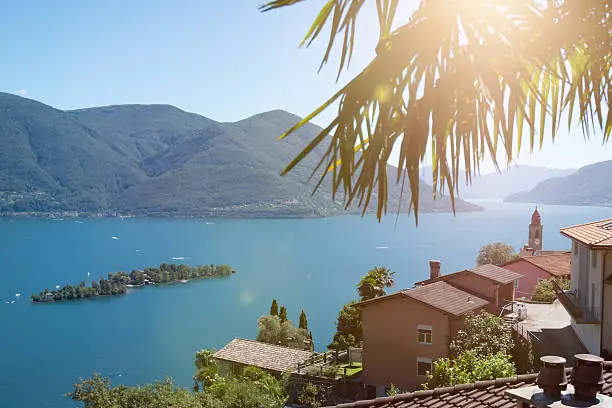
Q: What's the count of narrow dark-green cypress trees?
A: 3